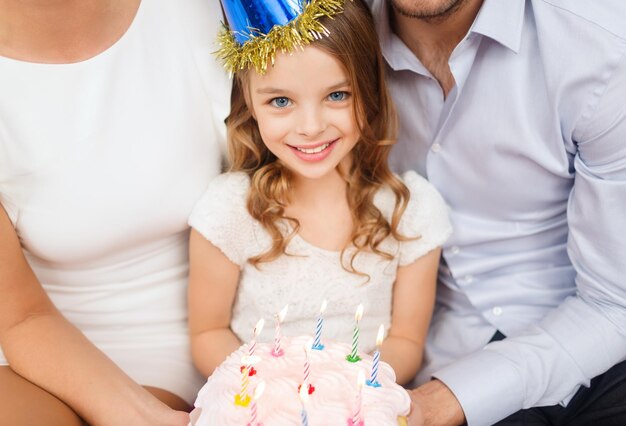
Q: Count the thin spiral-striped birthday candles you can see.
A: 10